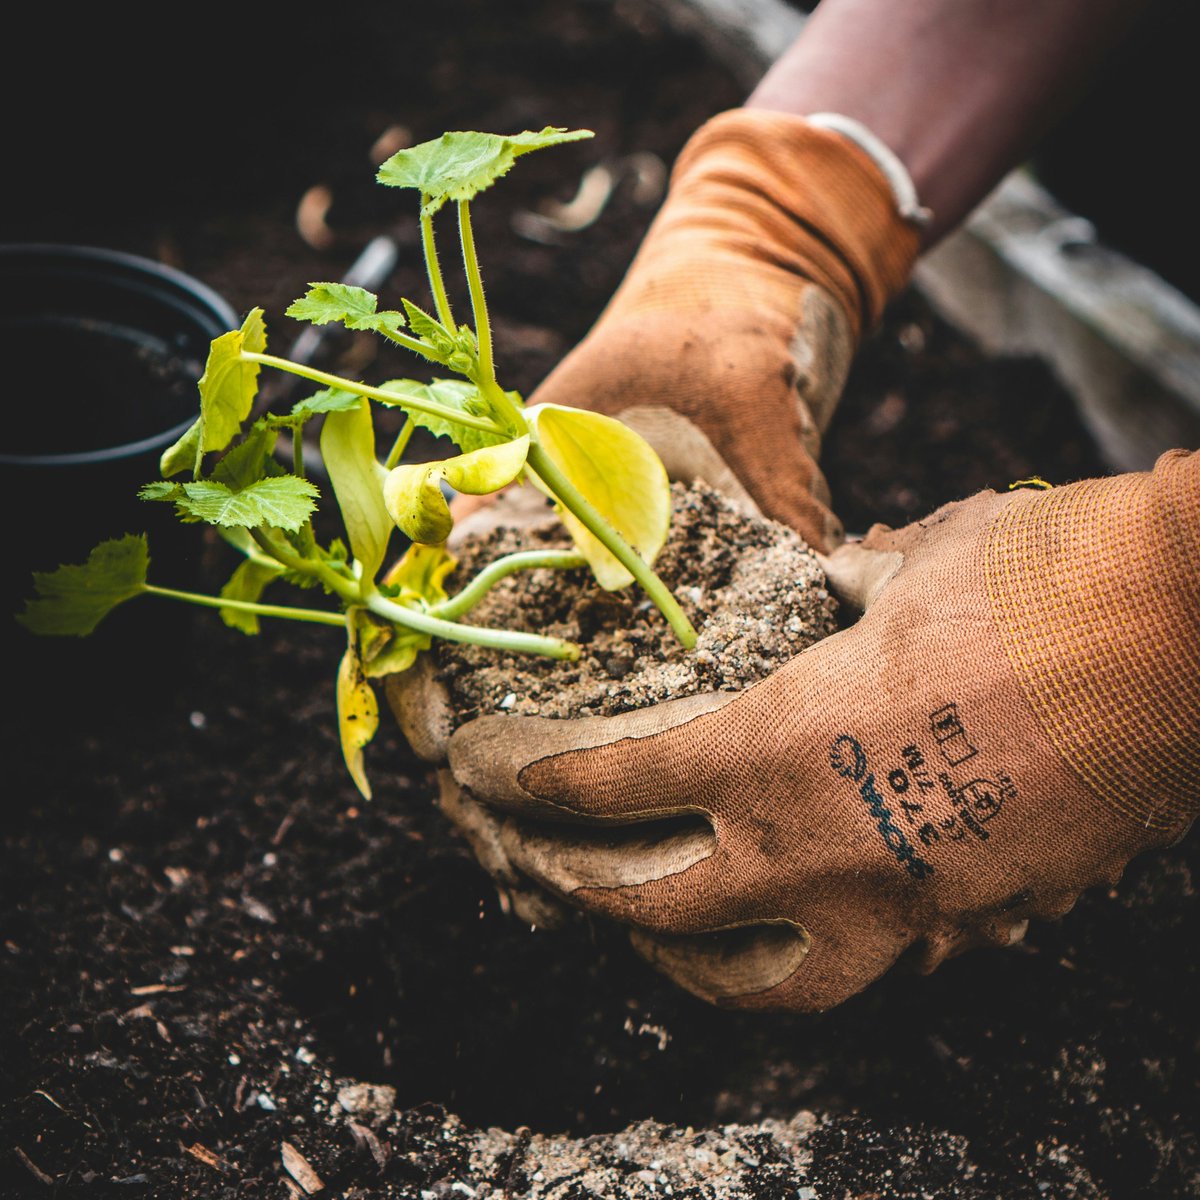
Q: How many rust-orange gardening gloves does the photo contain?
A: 2